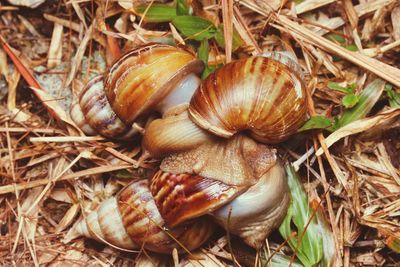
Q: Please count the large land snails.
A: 3